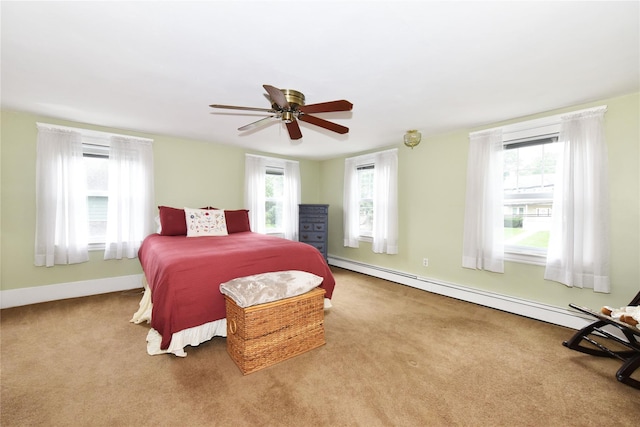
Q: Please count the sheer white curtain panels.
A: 8